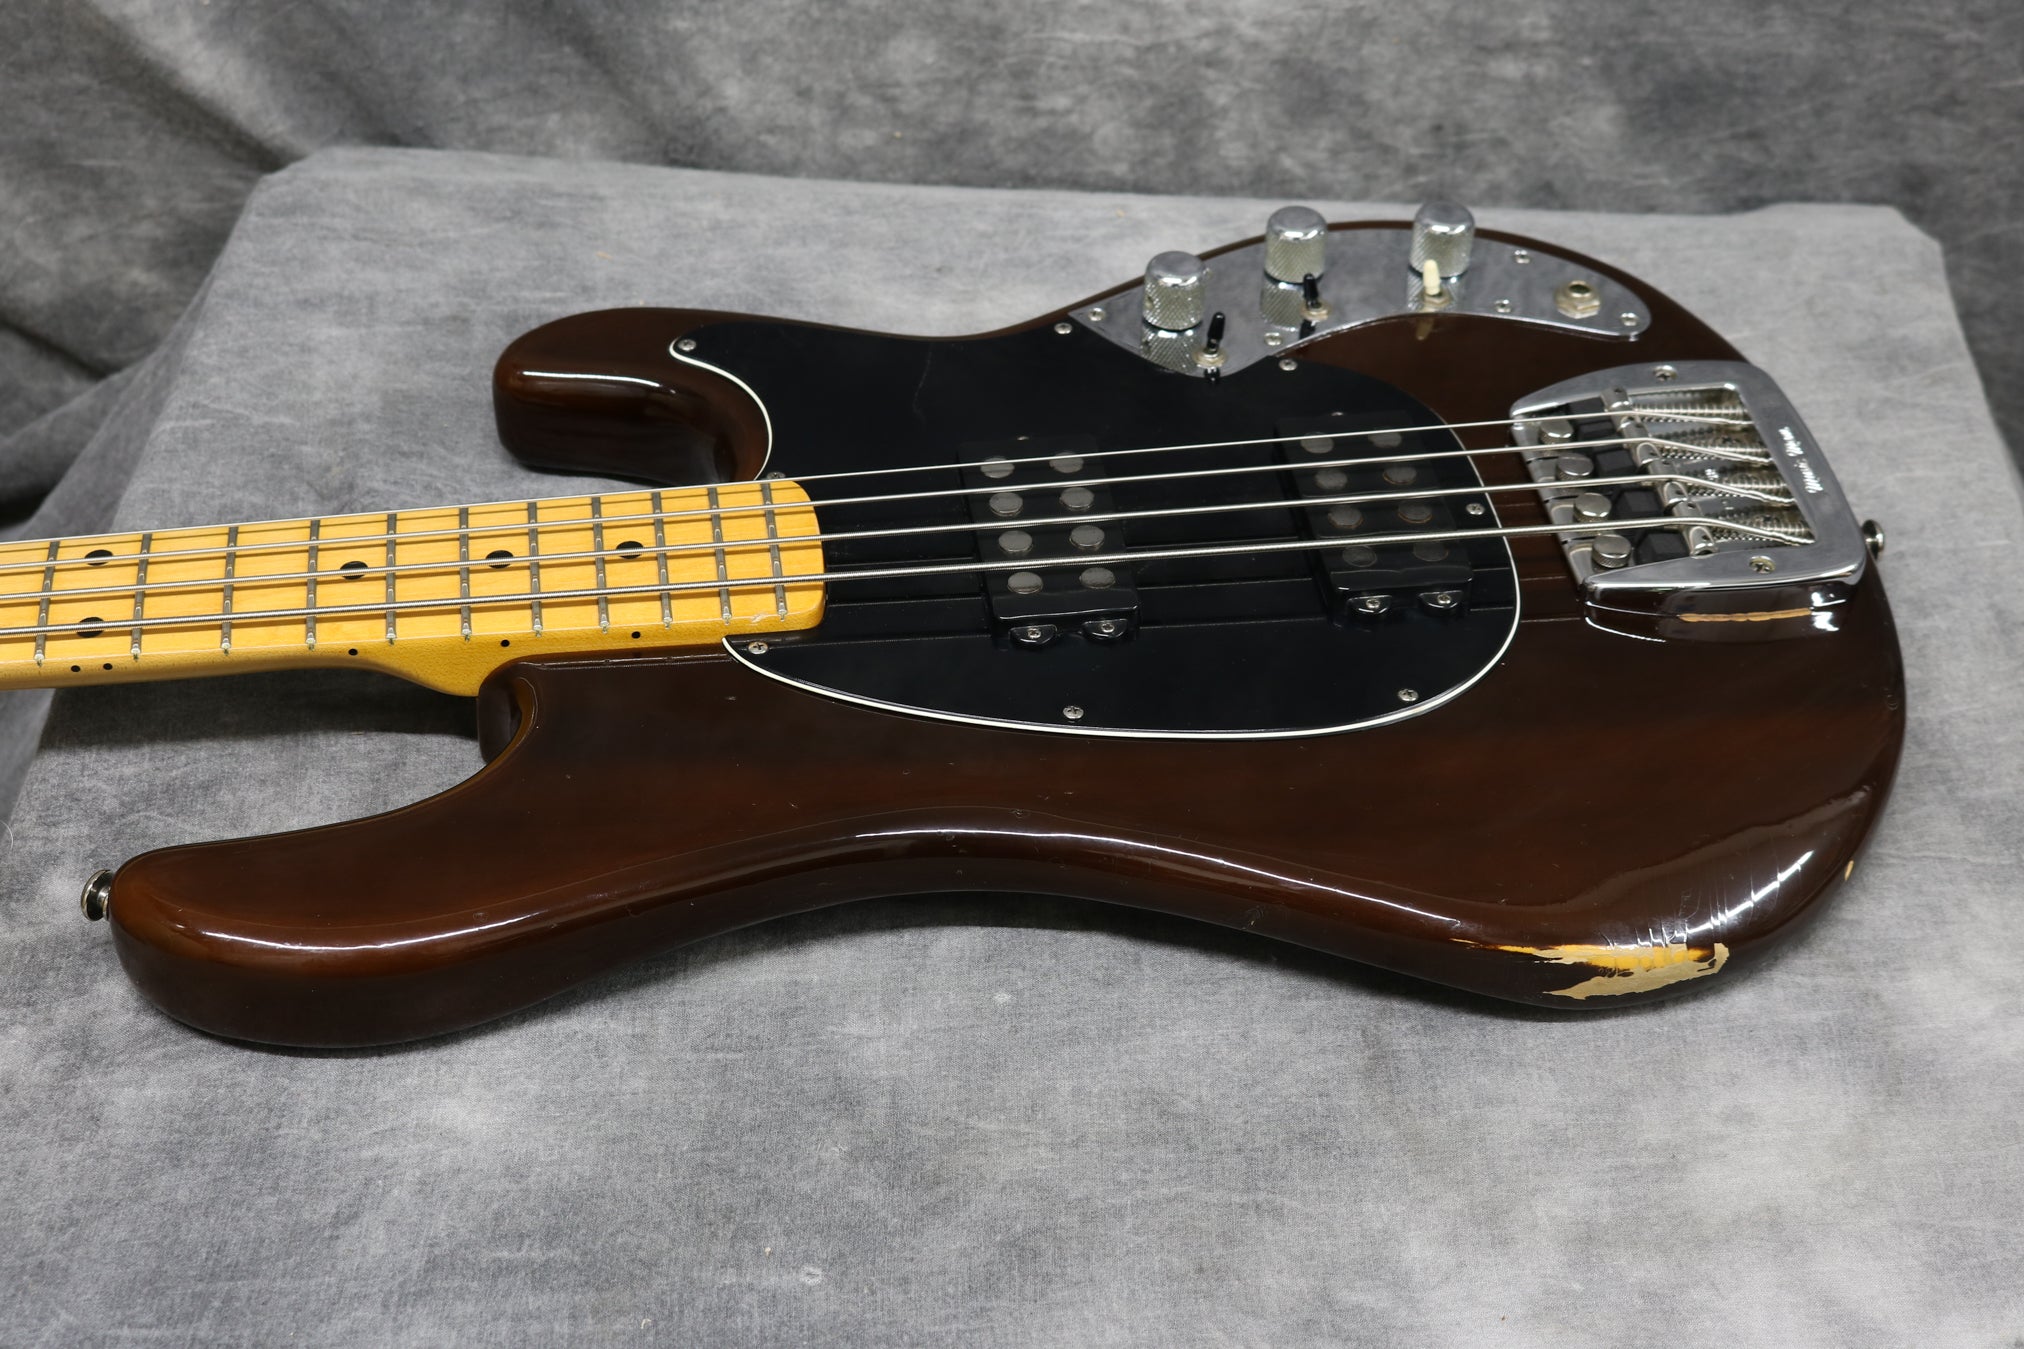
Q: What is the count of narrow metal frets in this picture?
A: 11